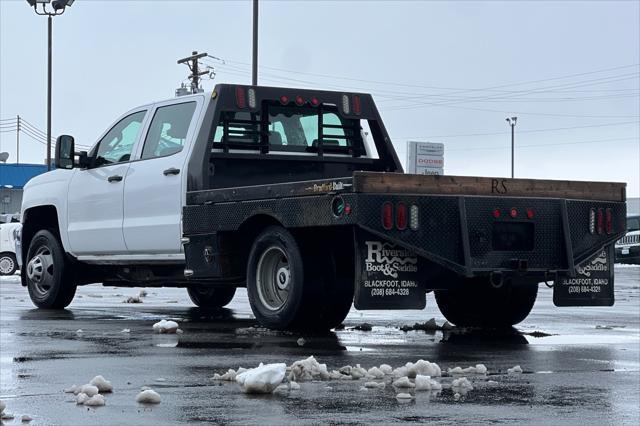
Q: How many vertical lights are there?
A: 10